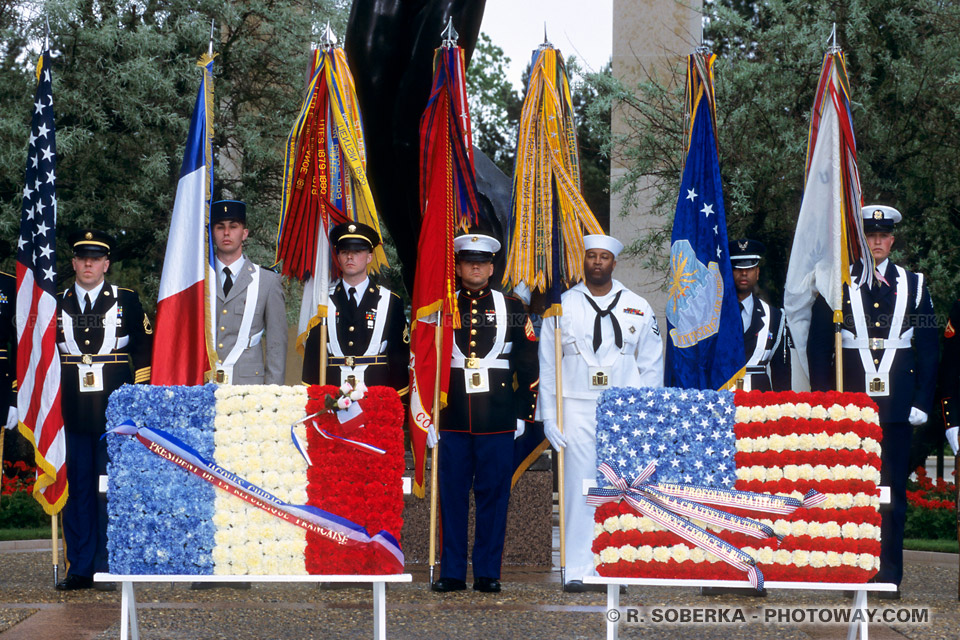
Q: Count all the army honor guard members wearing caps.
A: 7